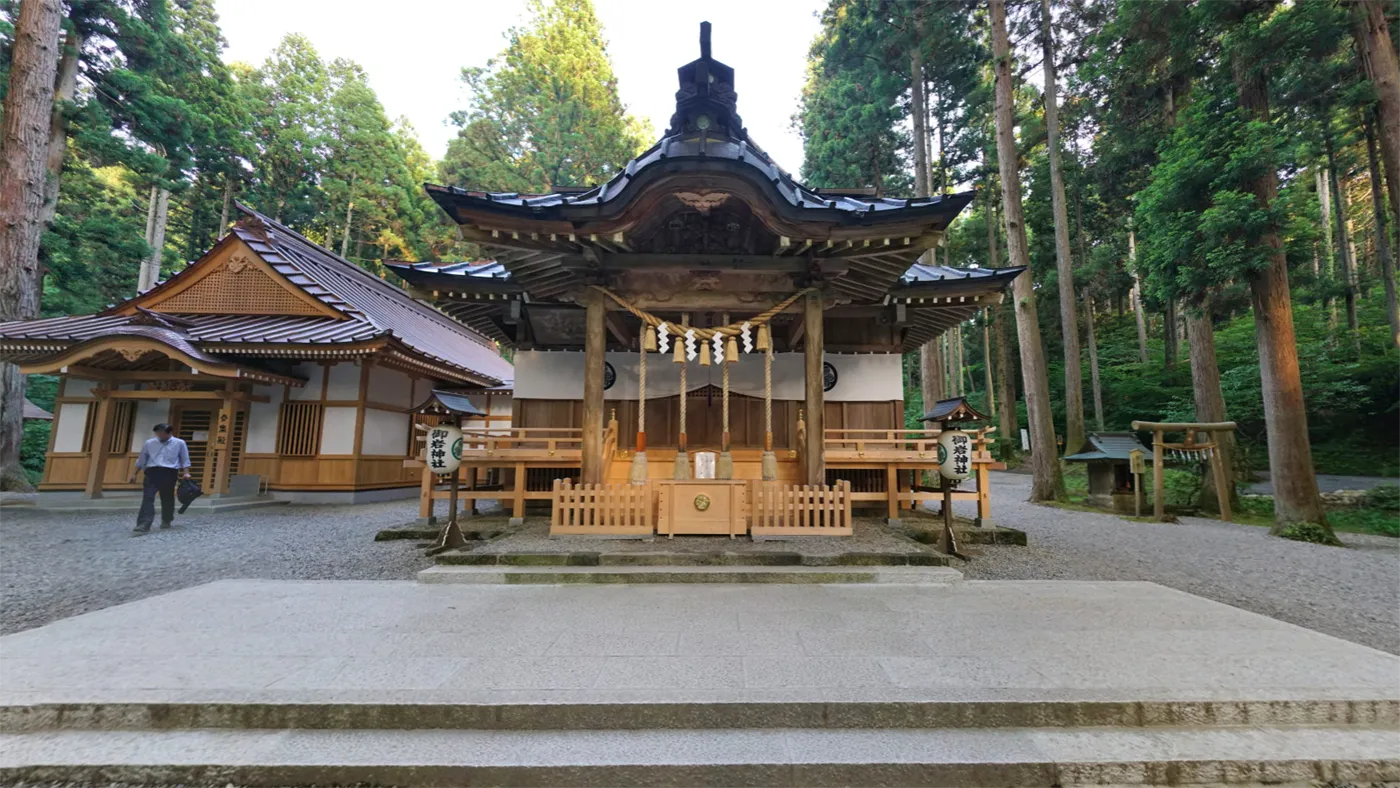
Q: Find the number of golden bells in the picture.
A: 5